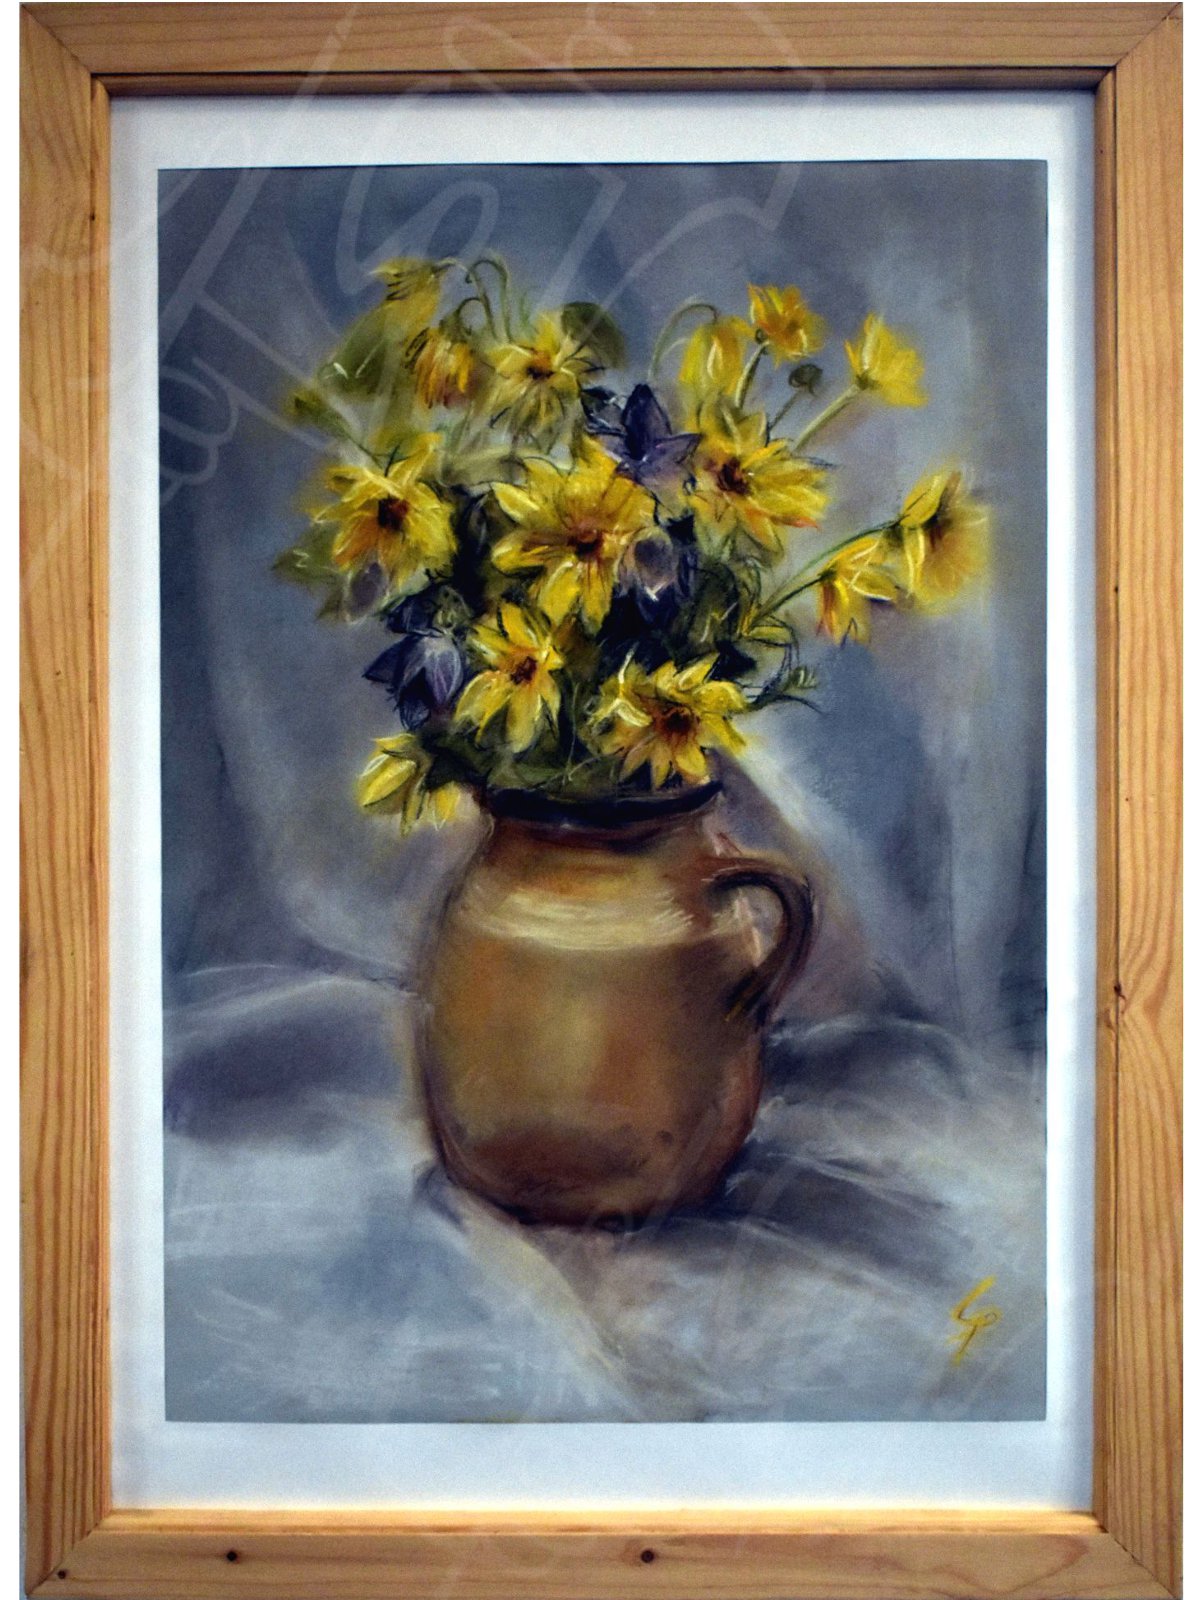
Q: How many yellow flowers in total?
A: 14